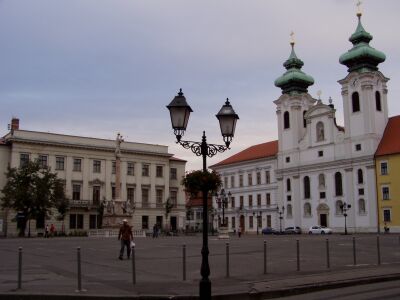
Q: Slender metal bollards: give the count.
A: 10